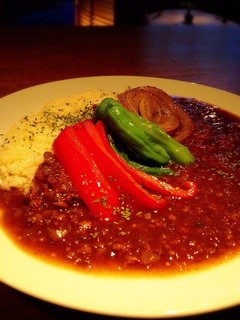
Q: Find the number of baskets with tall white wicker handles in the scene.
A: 0